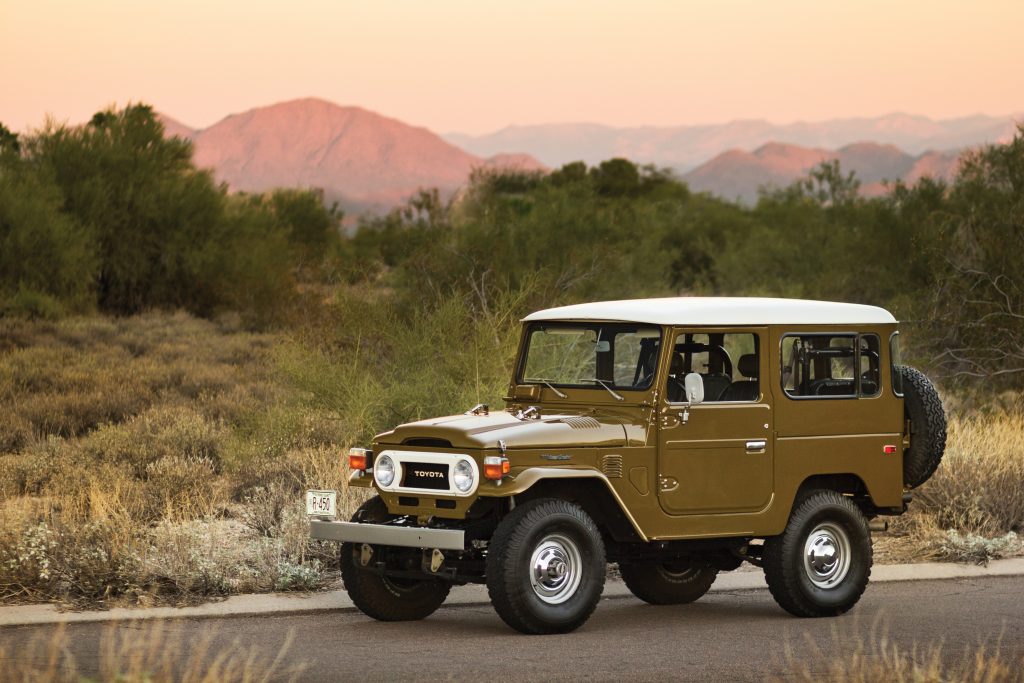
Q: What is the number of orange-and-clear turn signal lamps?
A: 2